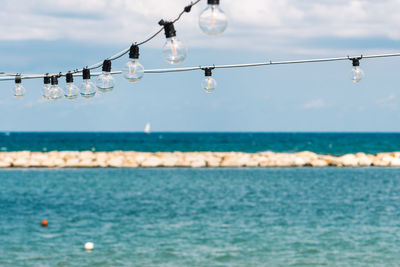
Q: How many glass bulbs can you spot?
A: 11